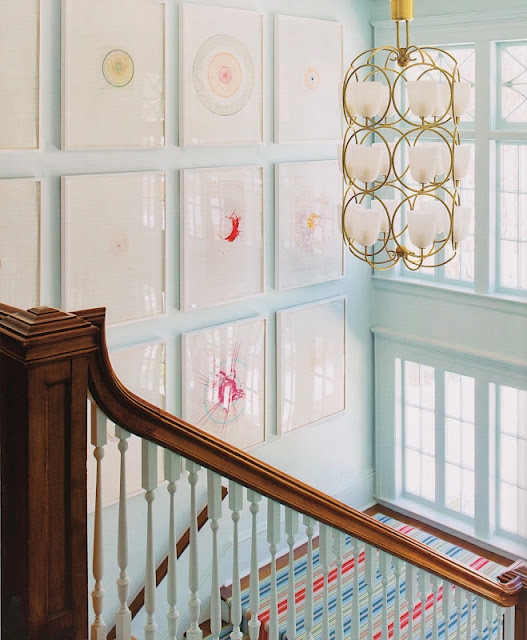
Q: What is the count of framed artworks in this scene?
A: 11